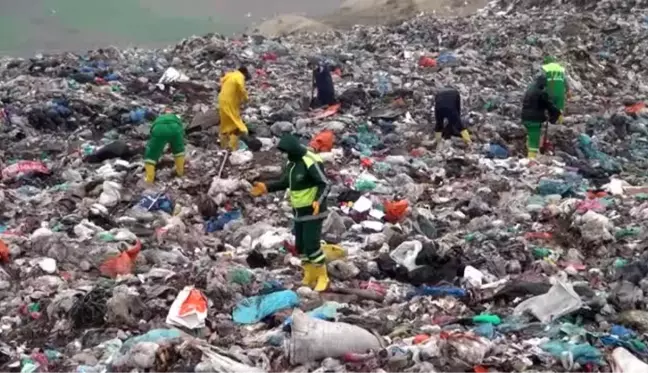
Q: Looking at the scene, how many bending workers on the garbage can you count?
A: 2